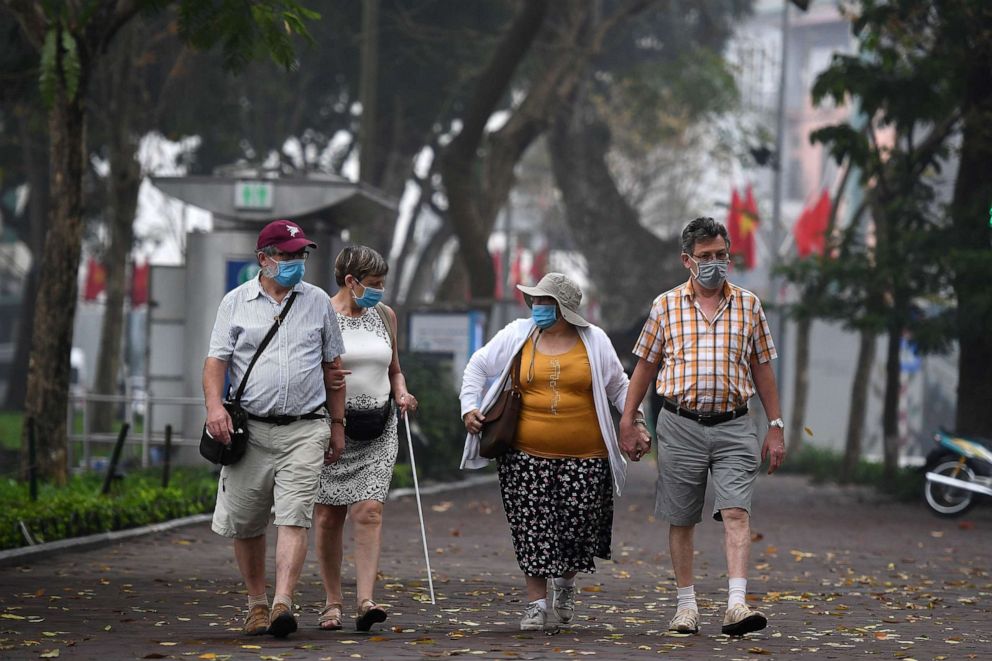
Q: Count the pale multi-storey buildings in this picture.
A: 1